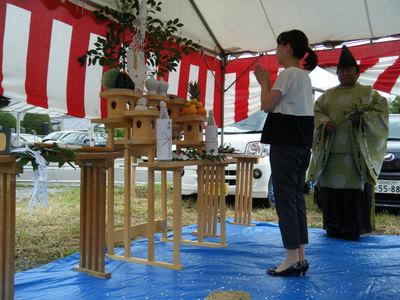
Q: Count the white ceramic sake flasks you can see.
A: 2